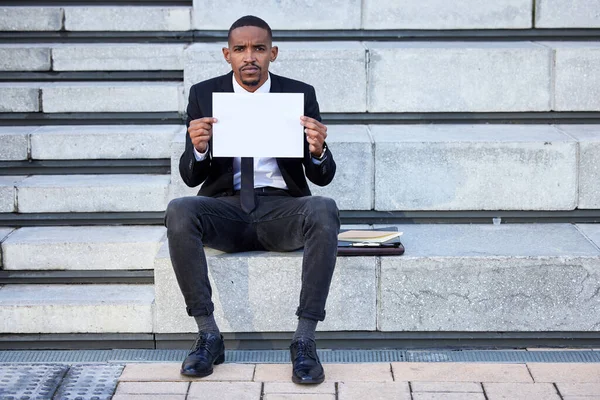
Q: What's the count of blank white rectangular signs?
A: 1